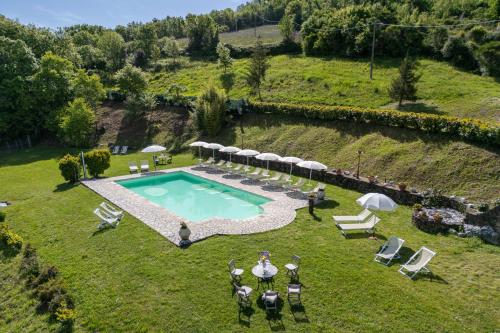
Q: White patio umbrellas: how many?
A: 9